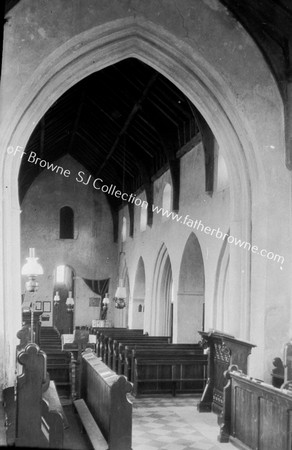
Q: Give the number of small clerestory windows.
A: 4